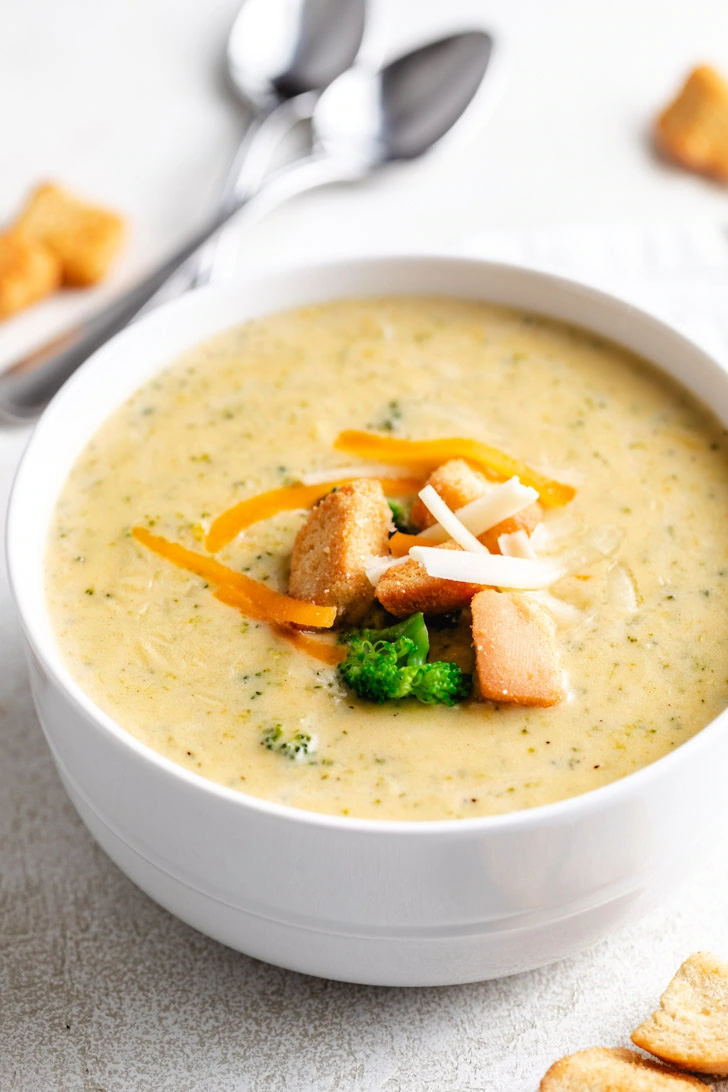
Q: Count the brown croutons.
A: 9